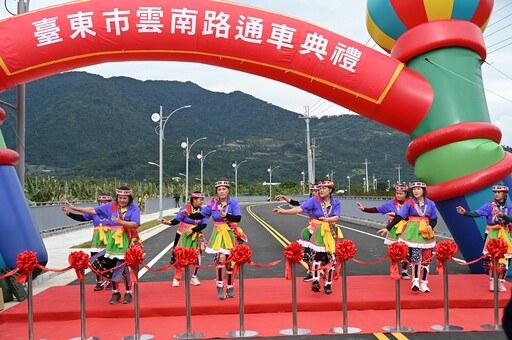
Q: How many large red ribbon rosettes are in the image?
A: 10